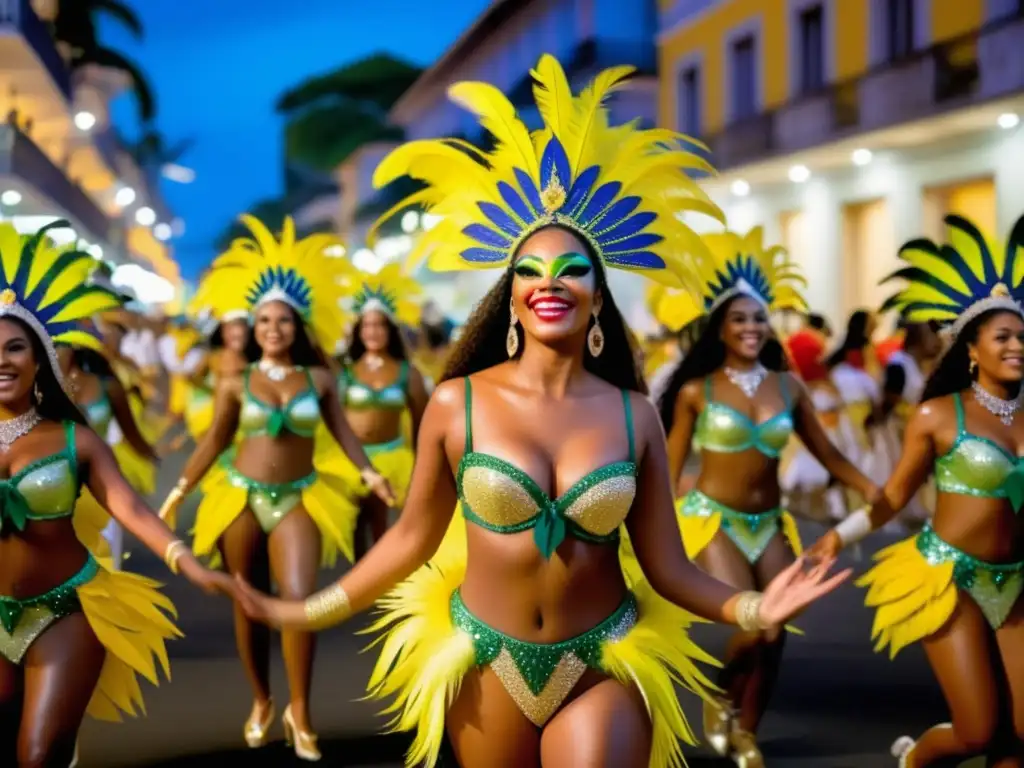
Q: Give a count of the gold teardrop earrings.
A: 2